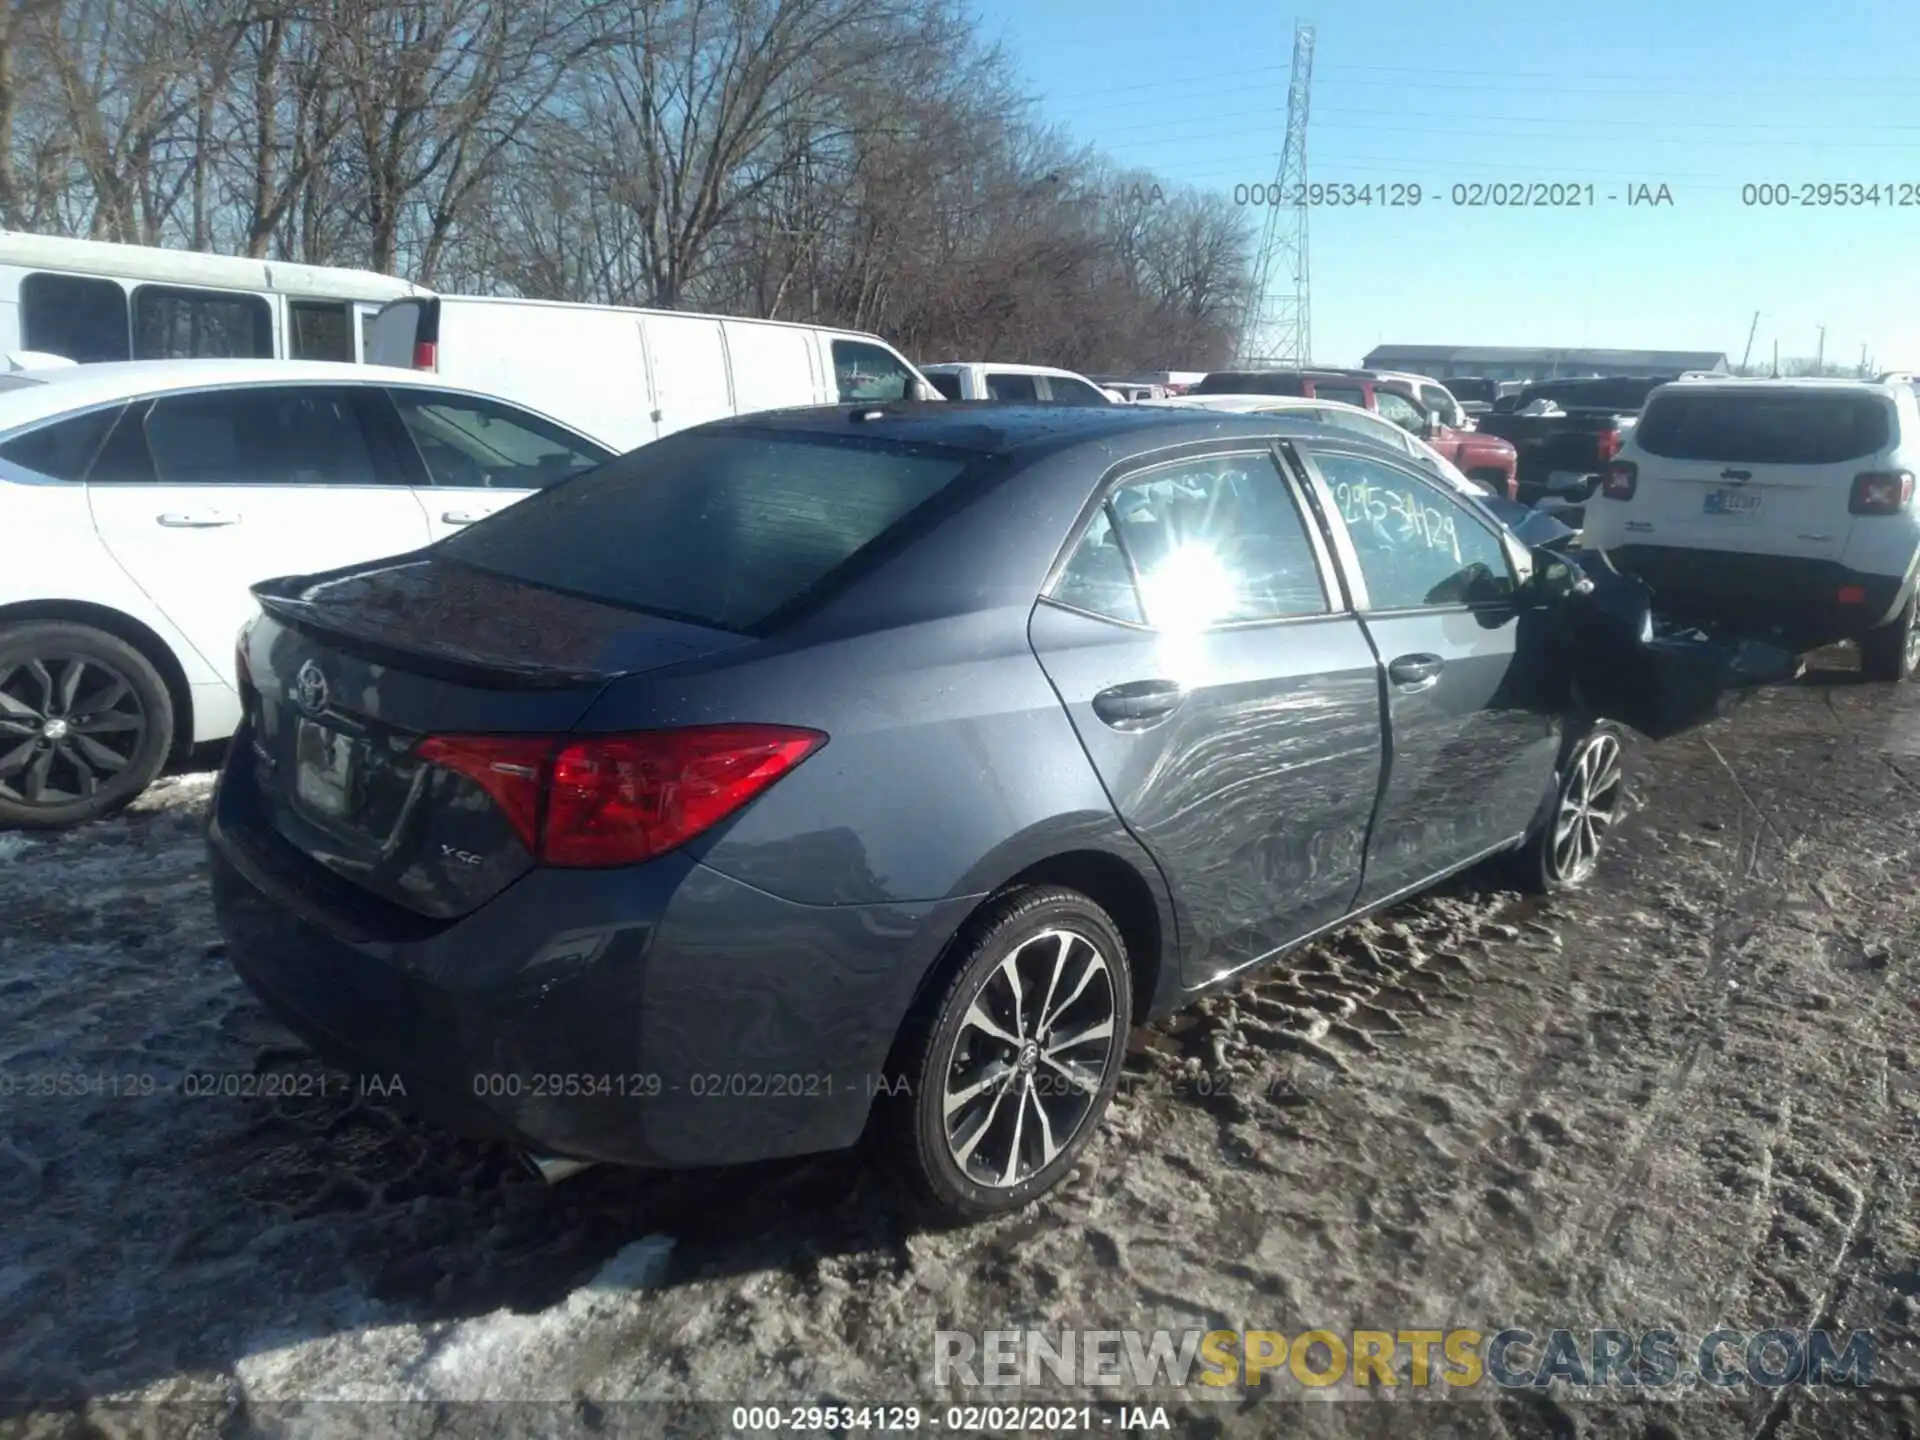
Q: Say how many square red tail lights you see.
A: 2